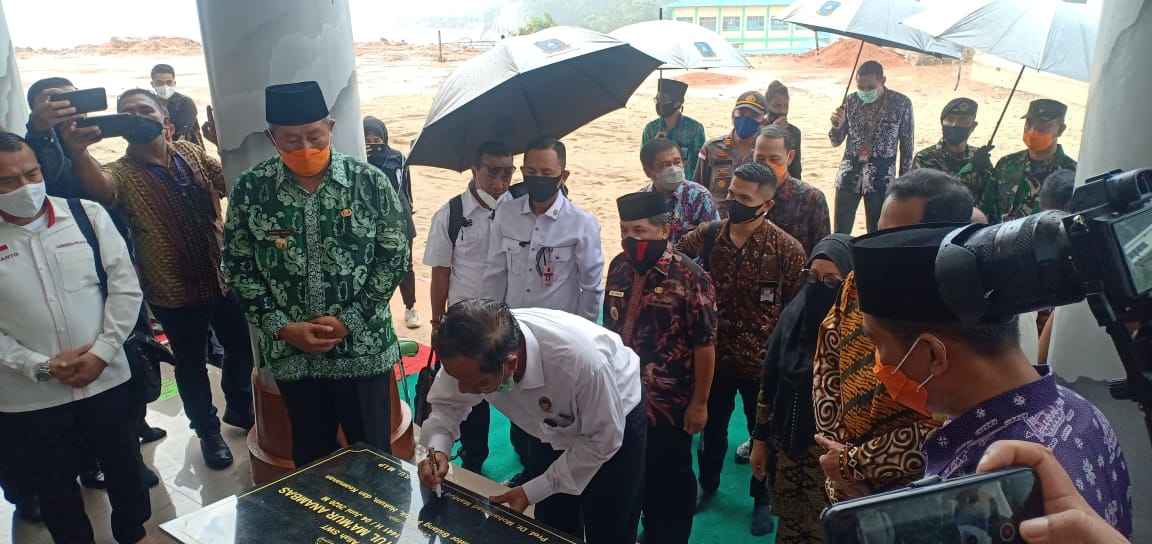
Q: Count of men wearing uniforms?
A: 3